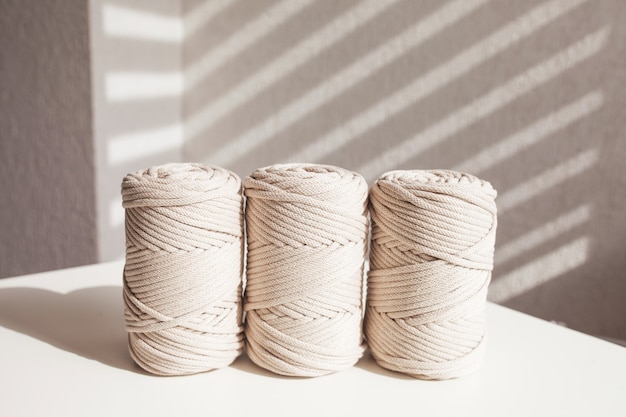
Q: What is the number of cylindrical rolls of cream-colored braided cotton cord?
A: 3